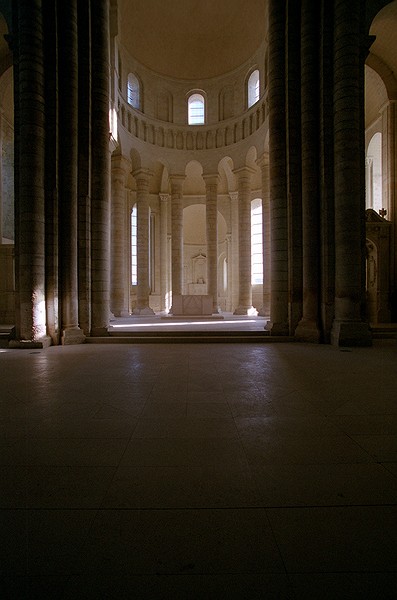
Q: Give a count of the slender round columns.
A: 6